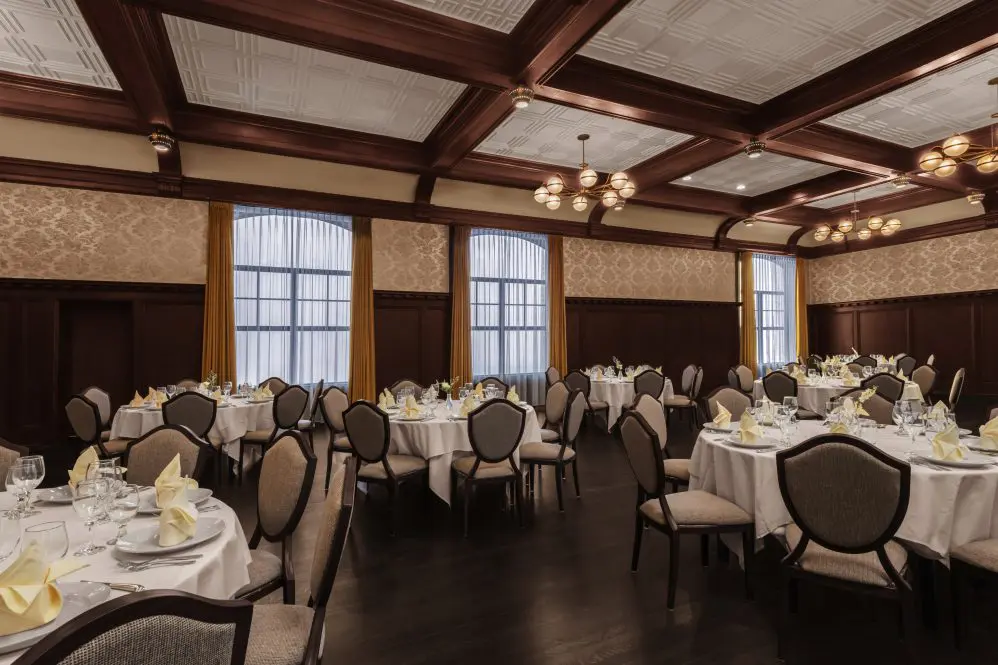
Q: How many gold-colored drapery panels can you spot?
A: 6